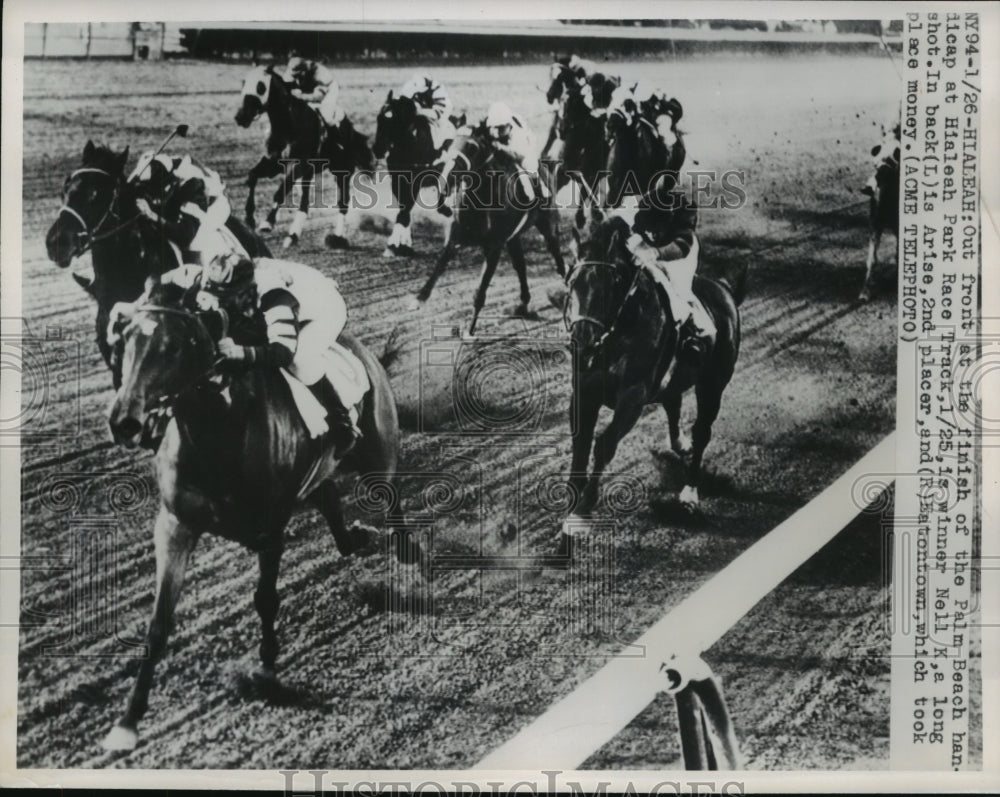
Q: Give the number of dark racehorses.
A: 9